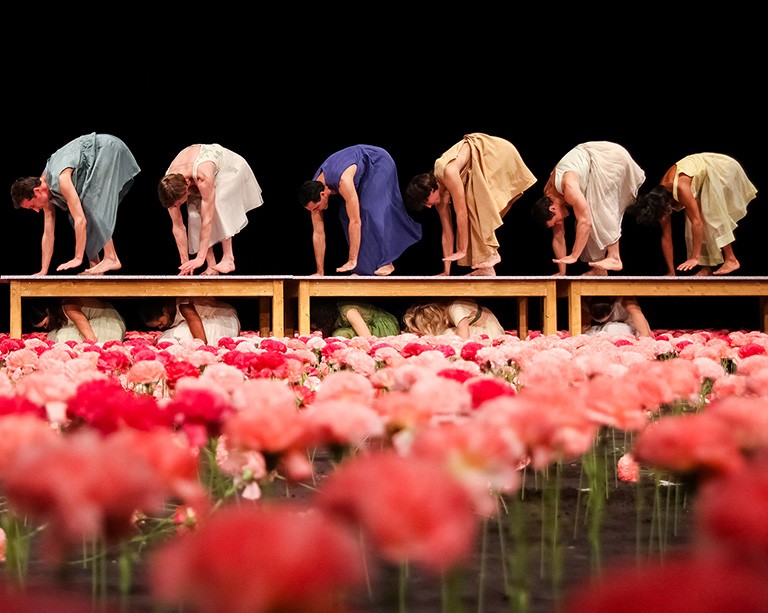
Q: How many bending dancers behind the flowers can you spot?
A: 6